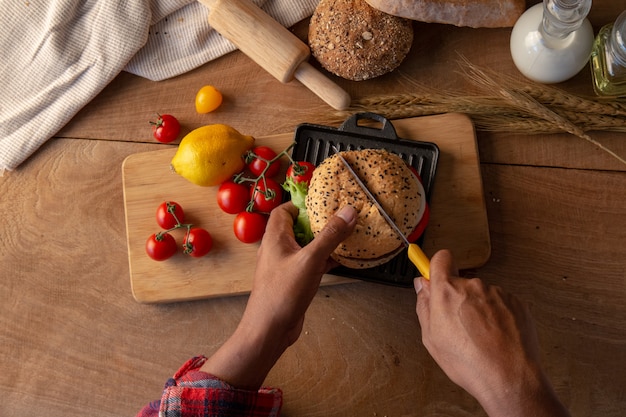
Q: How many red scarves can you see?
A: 0